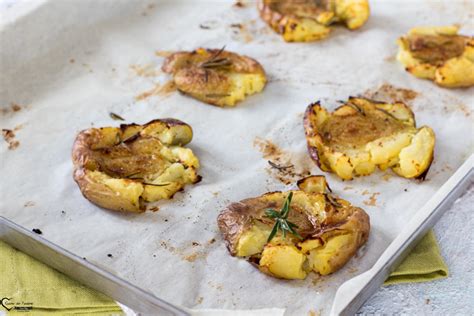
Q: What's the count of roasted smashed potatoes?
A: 6